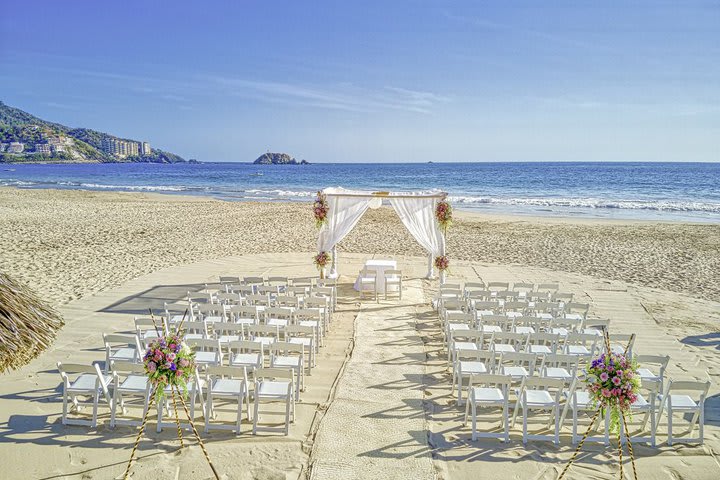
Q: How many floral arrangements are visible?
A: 6